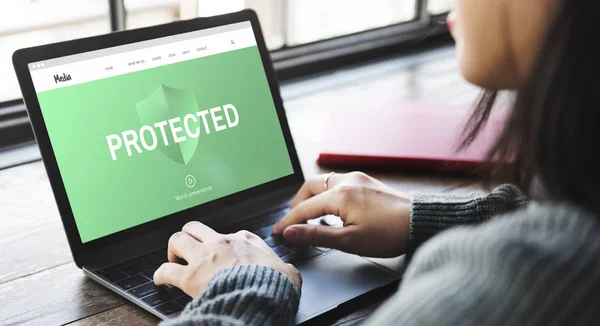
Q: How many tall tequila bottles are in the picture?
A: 0